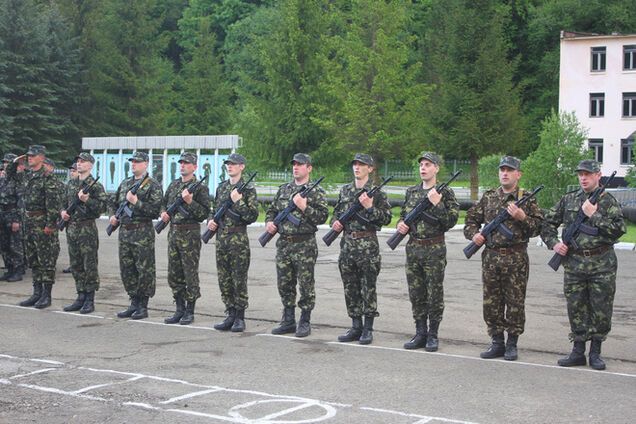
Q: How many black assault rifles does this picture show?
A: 9